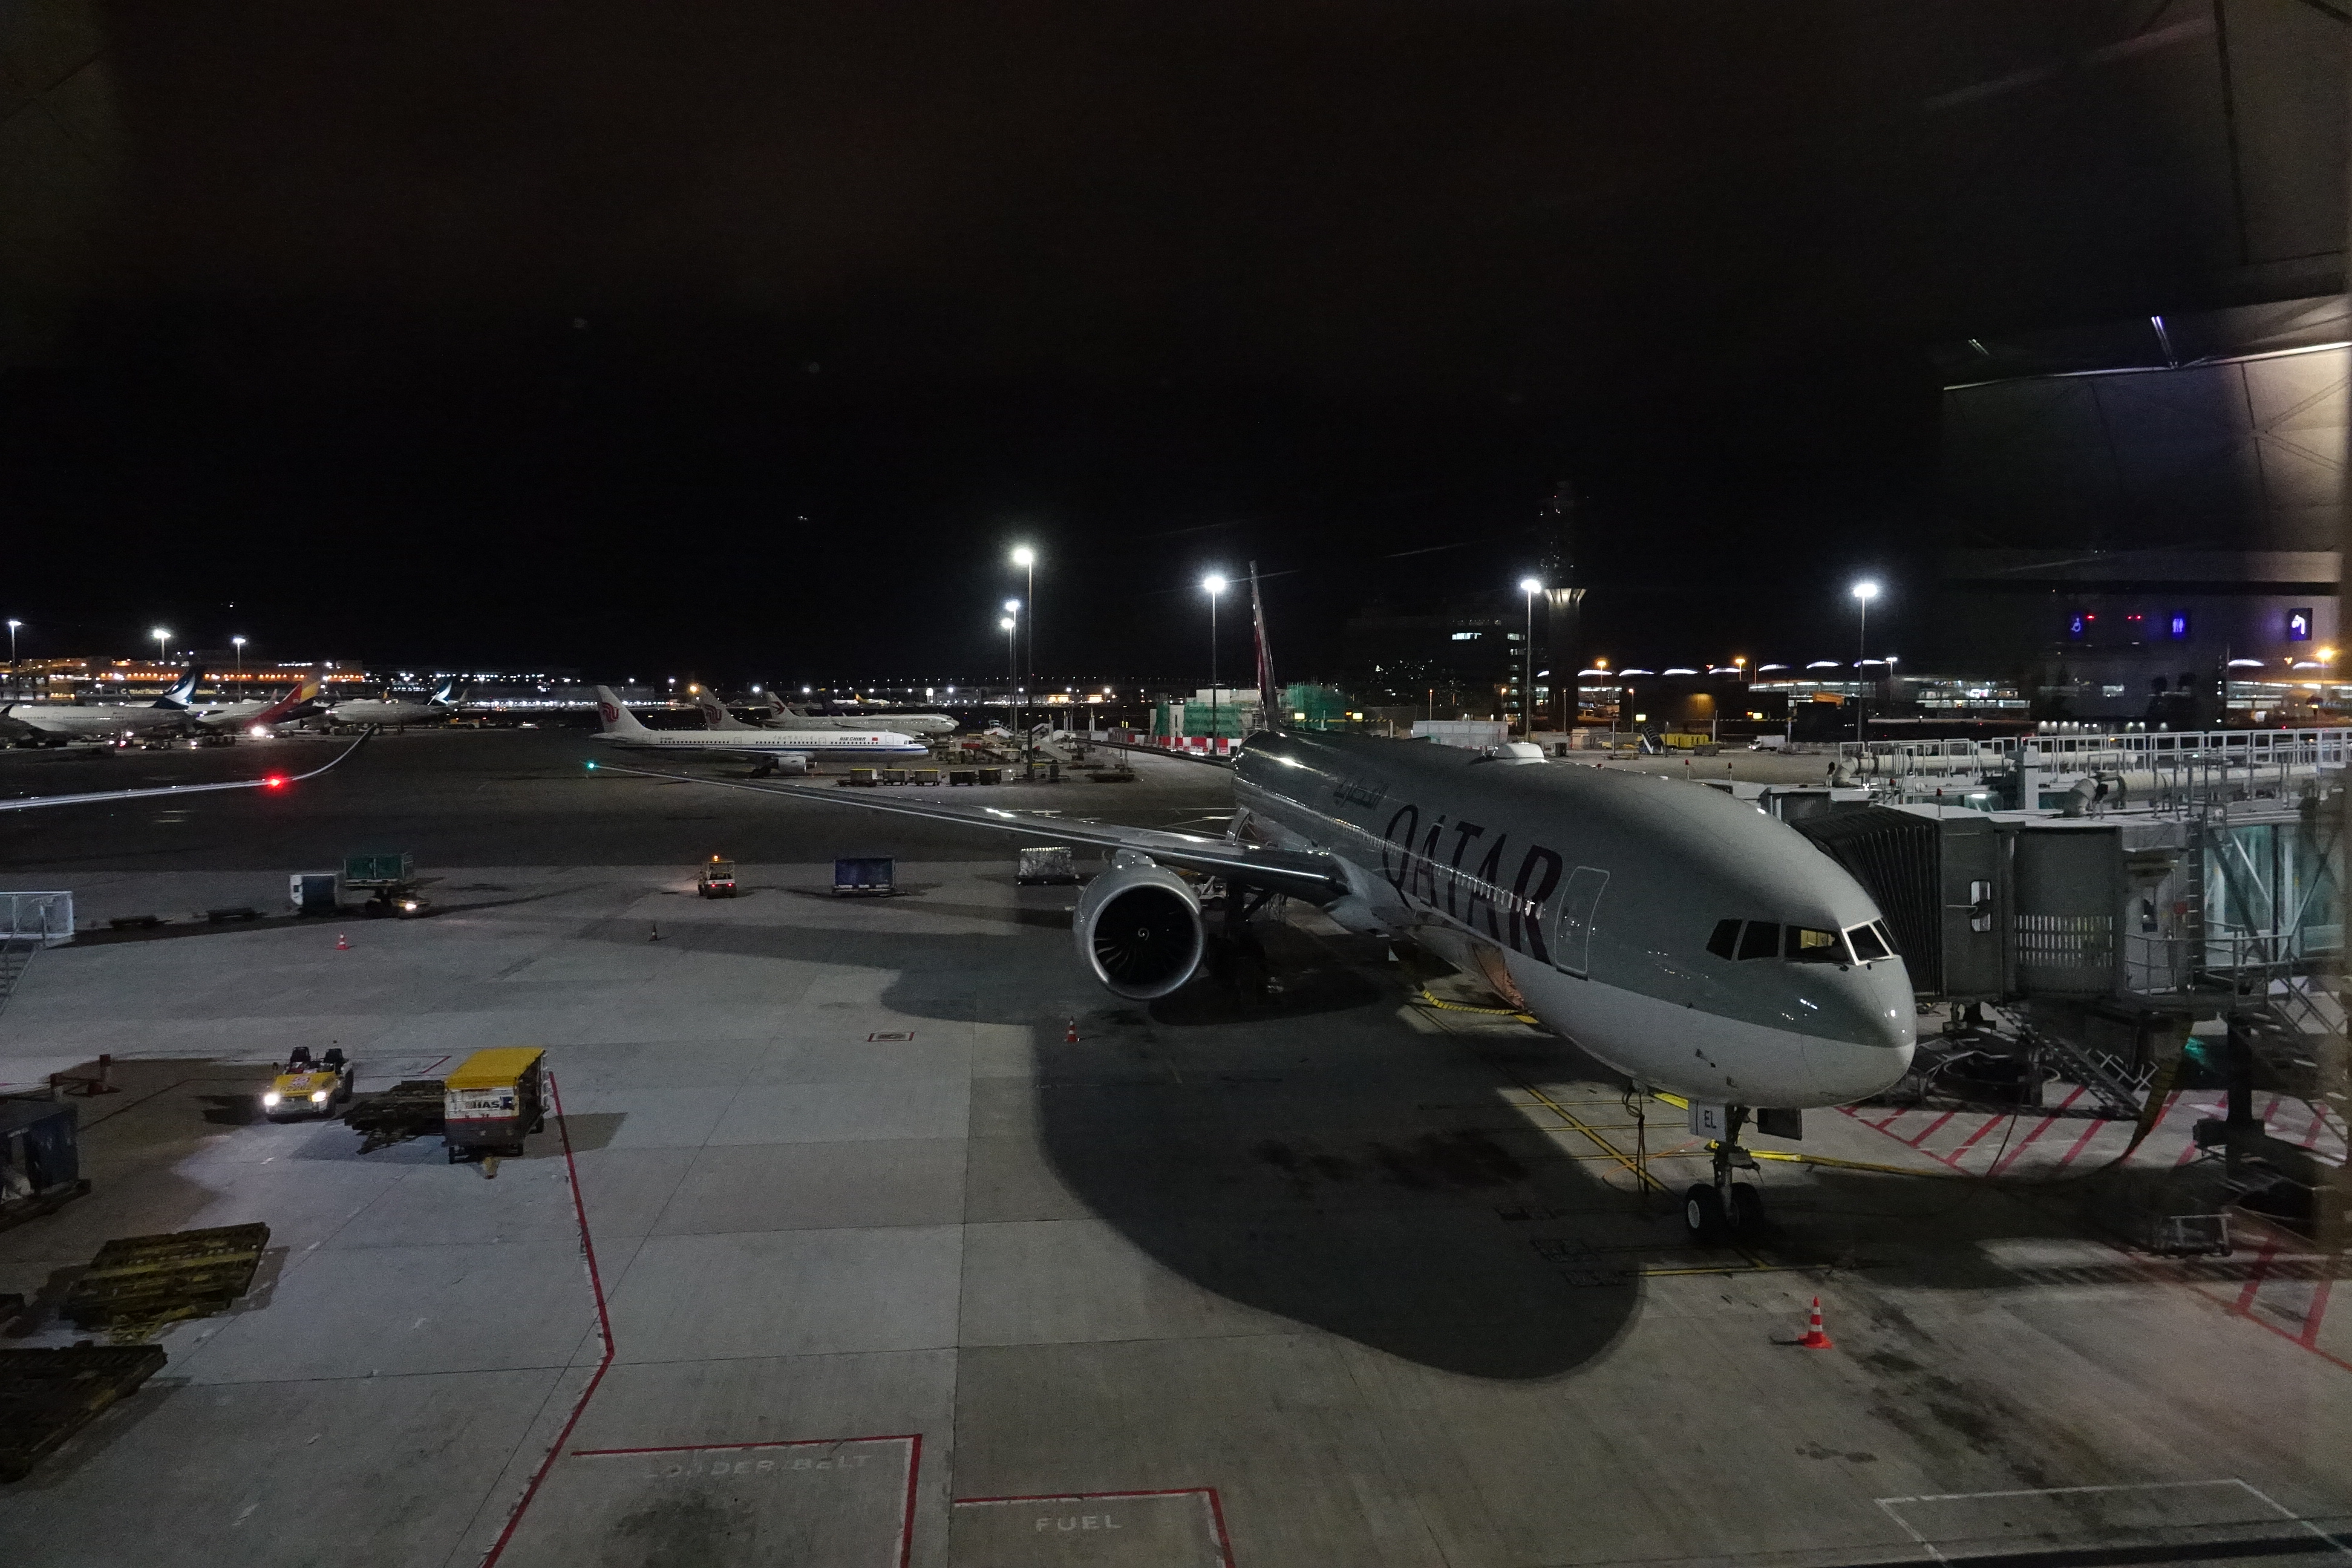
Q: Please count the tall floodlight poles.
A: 9